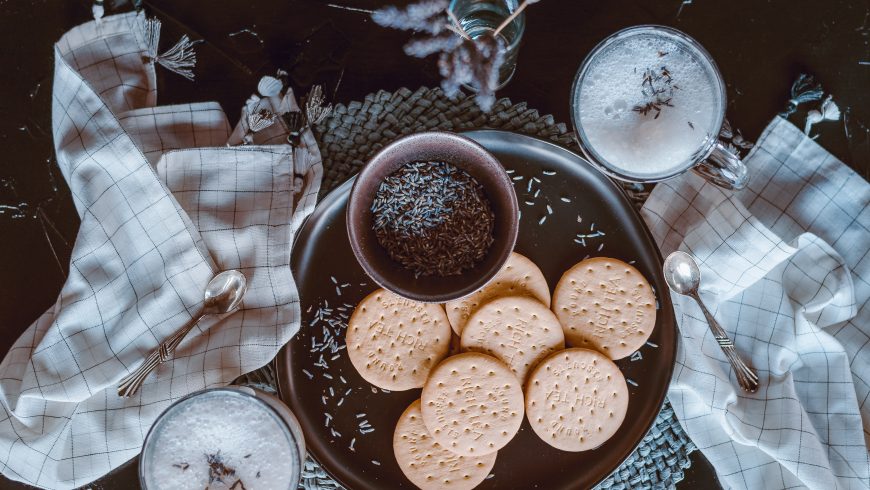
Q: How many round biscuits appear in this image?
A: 7